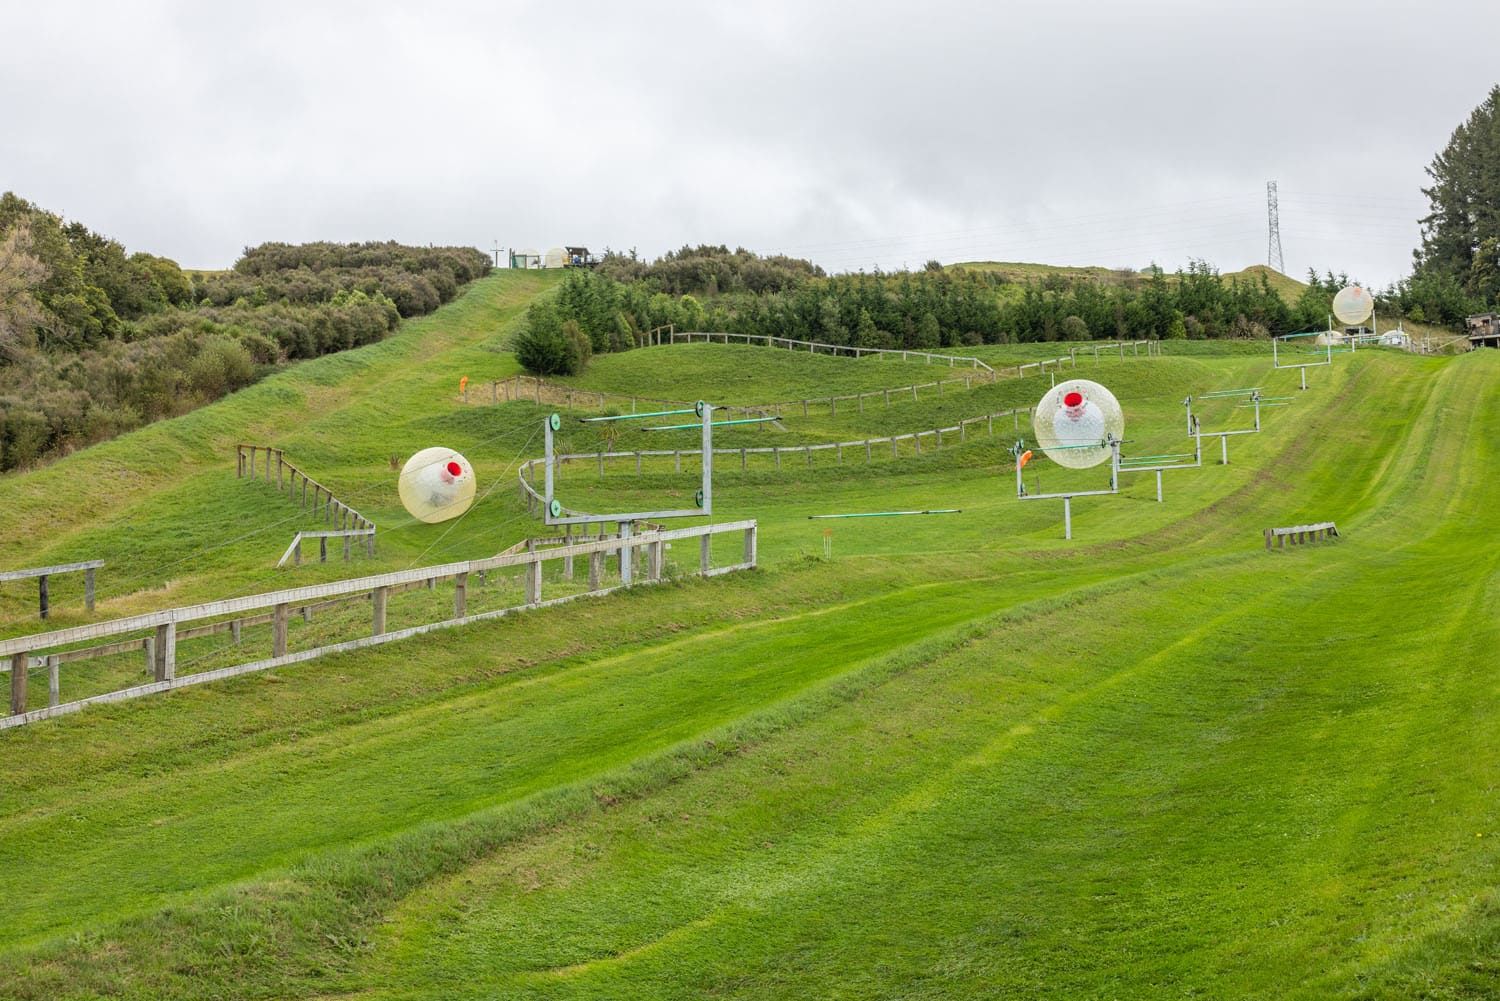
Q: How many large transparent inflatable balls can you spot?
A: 3